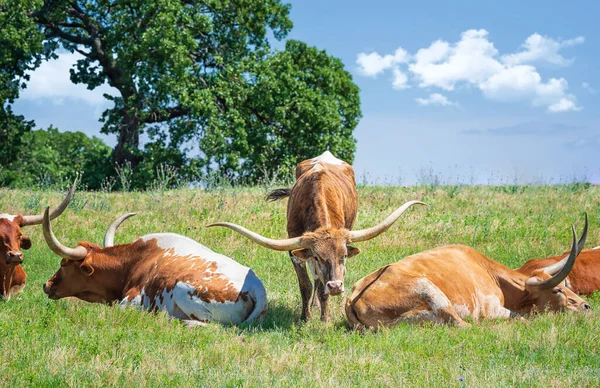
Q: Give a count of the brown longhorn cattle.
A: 5